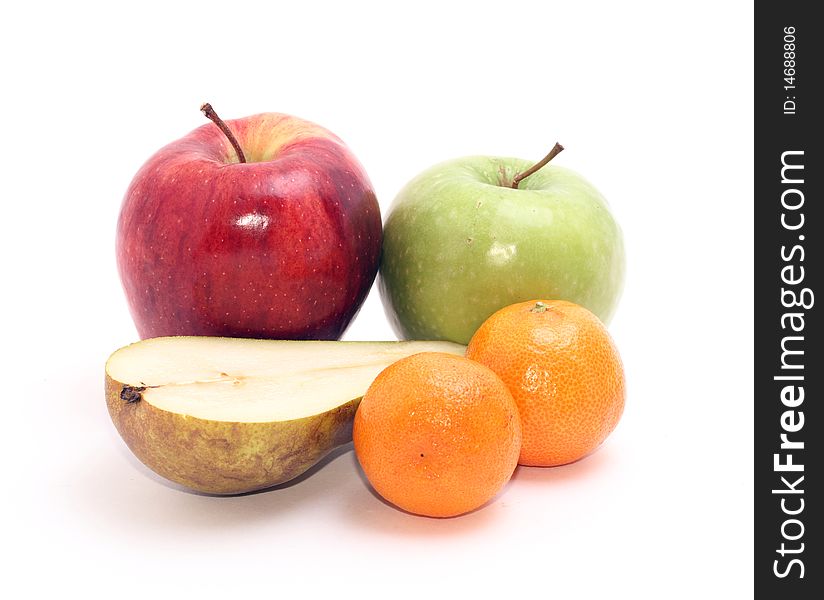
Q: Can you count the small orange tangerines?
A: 2